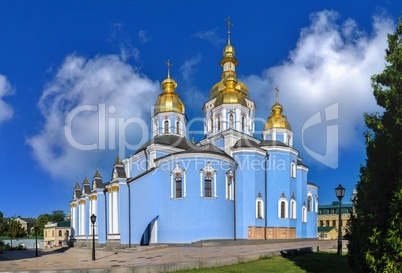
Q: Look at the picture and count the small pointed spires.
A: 4